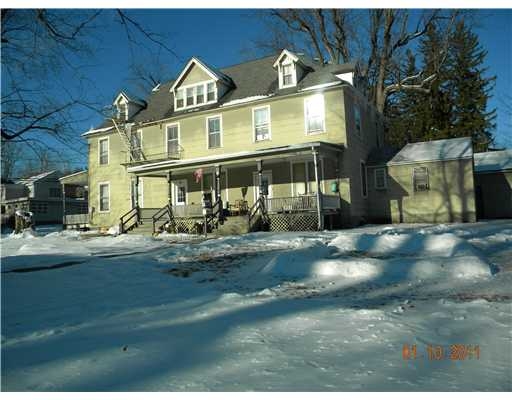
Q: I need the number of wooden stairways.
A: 2